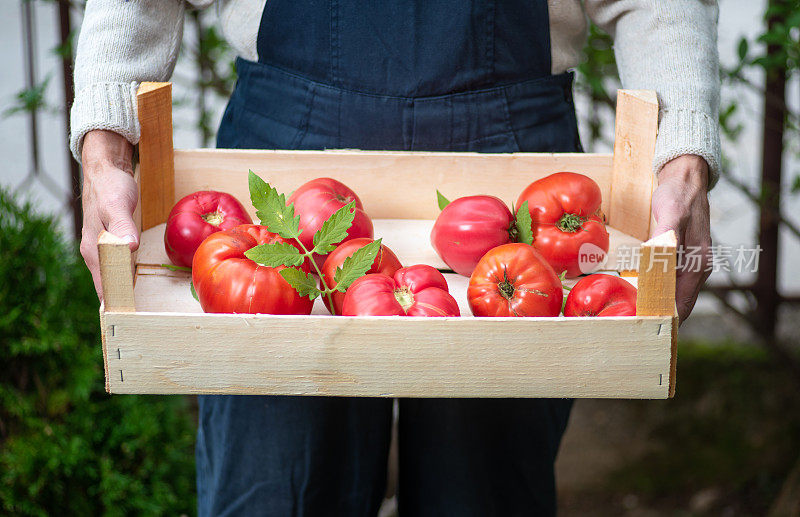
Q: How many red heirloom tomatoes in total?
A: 9